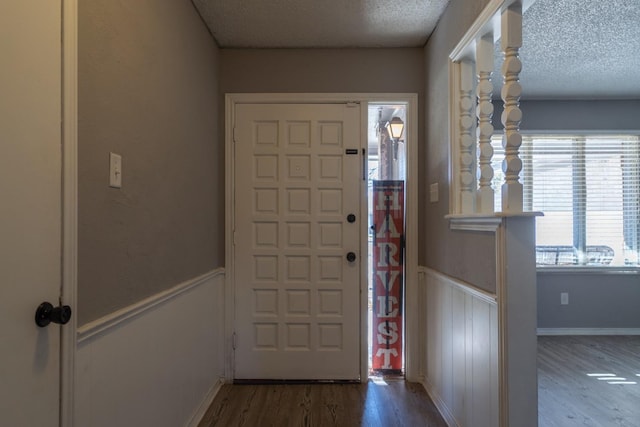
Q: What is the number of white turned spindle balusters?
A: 3